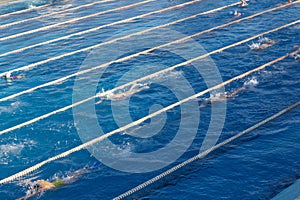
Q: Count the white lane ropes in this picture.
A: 9